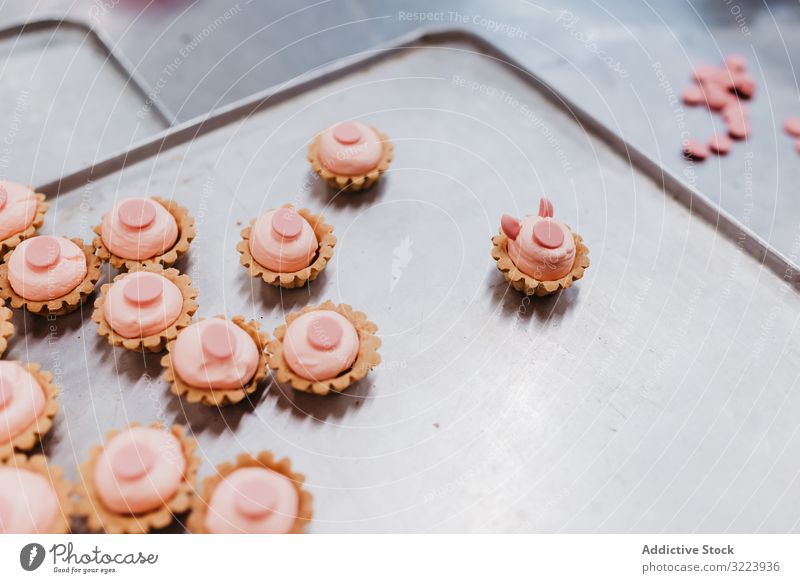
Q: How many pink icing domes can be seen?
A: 13